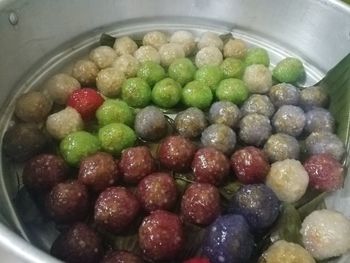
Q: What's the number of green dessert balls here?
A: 13